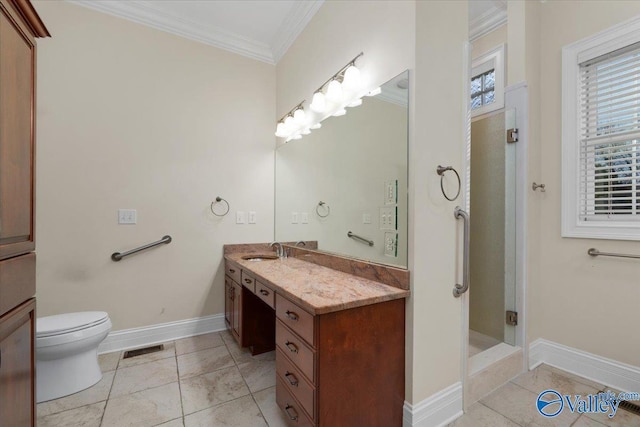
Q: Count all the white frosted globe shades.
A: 6